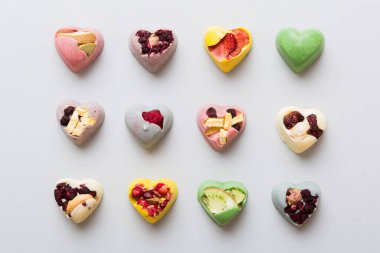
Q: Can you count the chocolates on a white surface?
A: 12